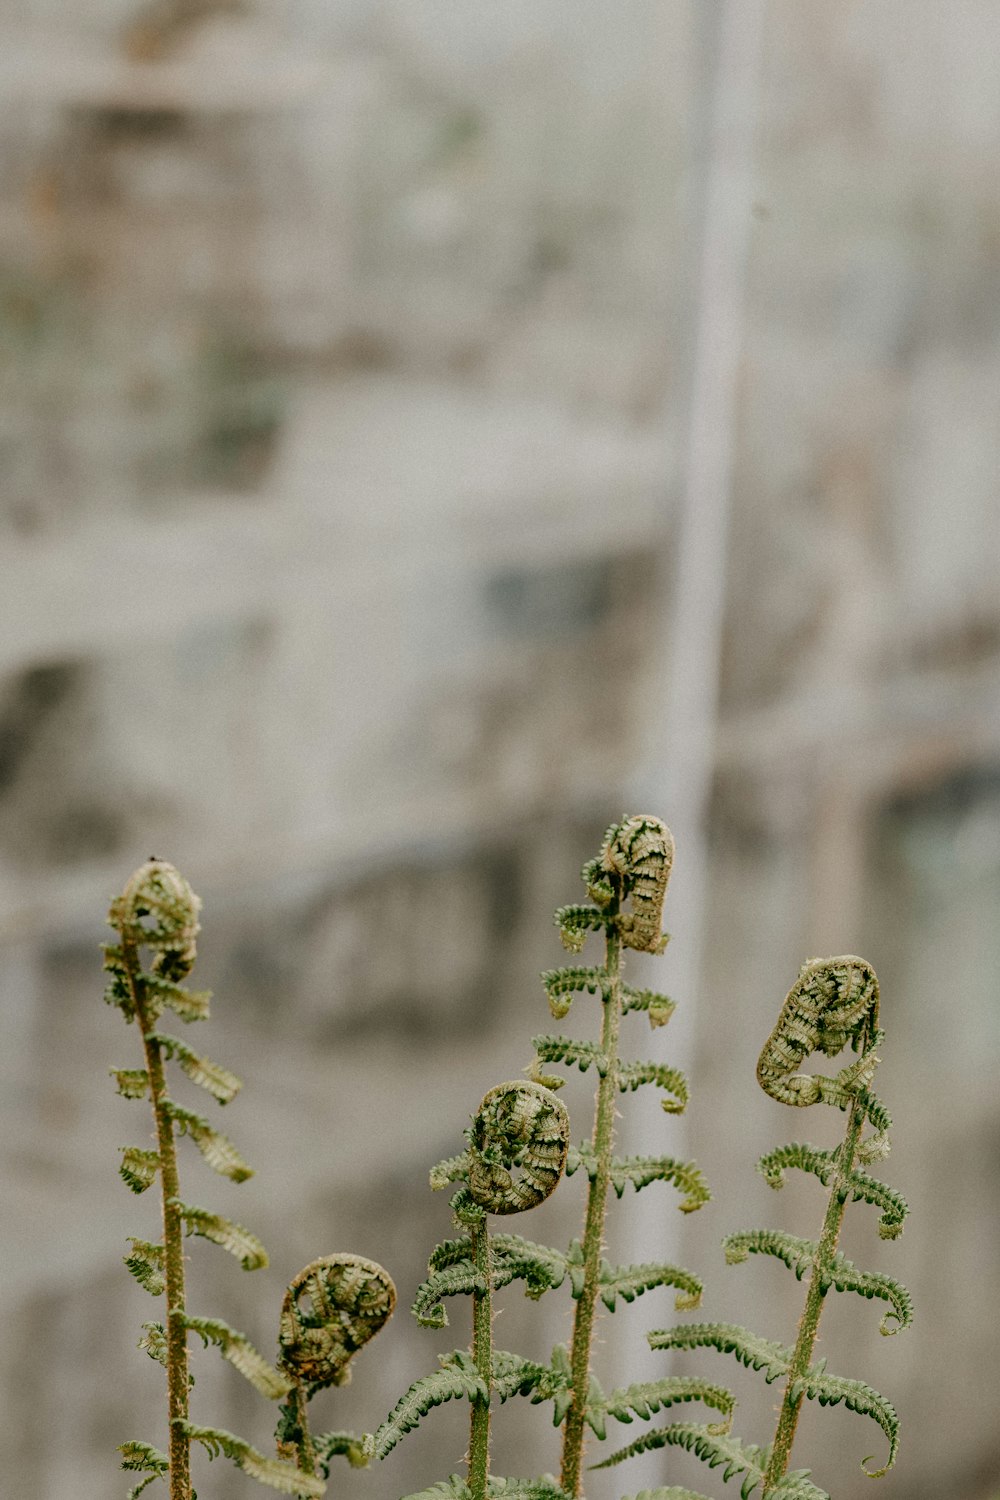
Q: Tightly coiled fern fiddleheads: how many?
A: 5